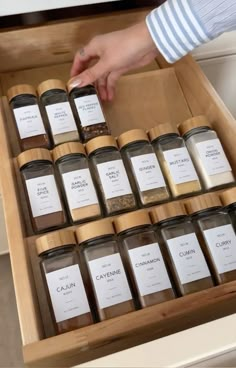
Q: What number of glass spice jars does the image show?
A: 15